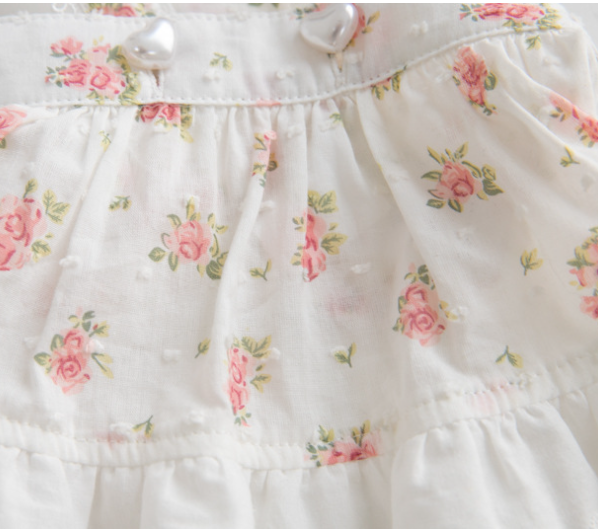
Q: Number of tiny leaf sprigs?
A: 12